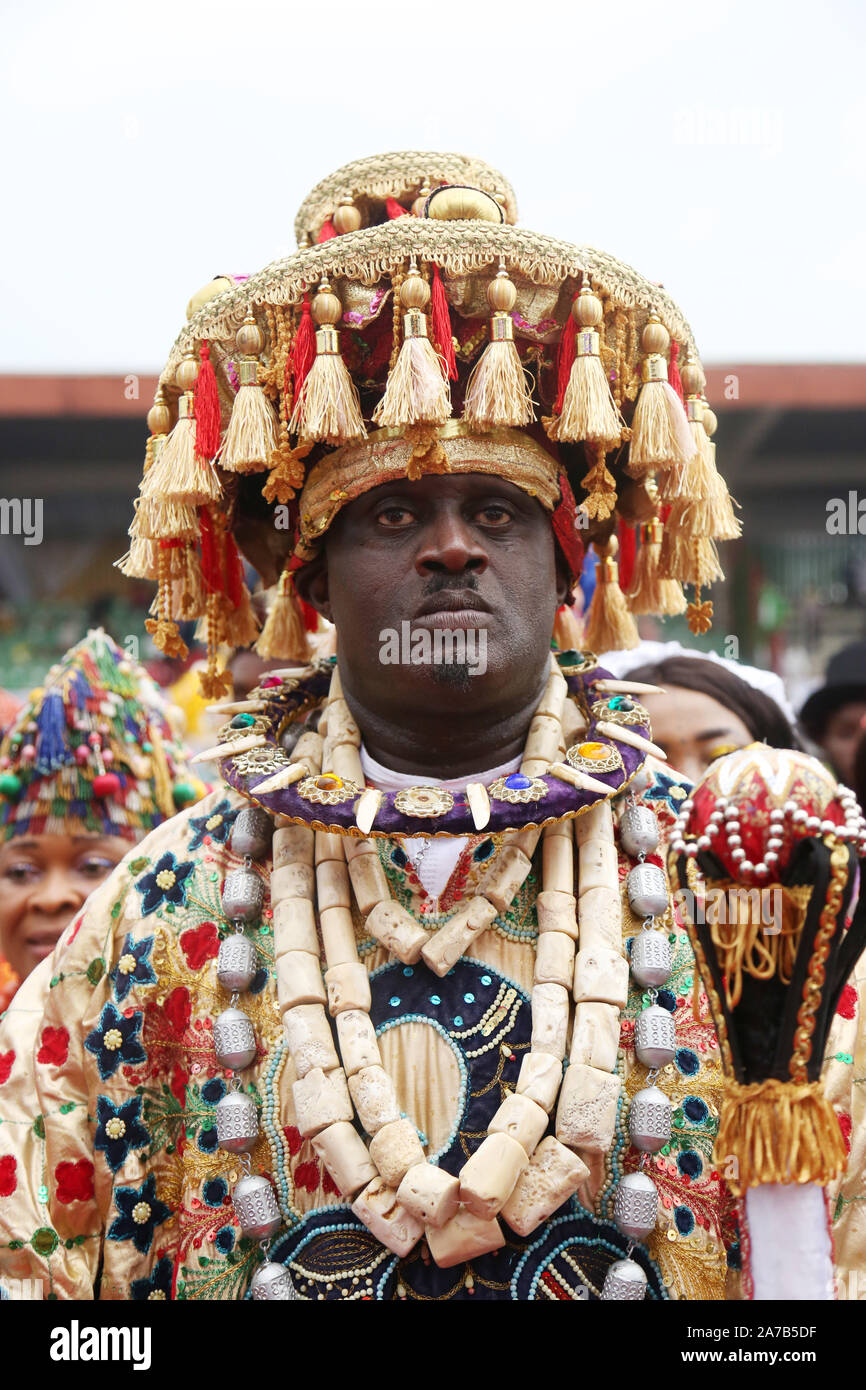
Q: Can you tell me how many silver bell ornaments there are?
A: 14